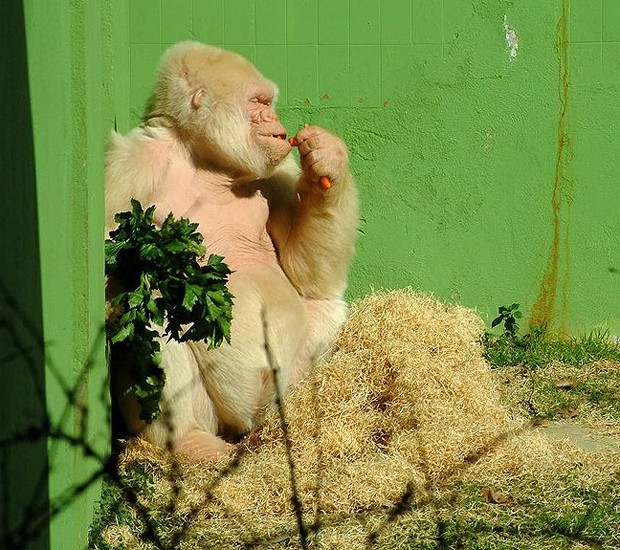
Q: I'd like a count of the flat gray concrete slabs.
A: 1